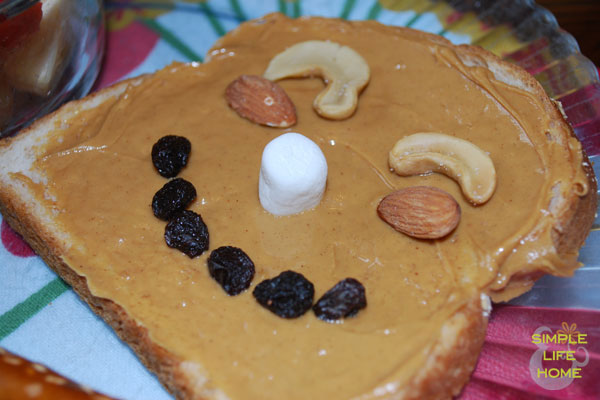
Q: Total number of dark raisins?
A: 6